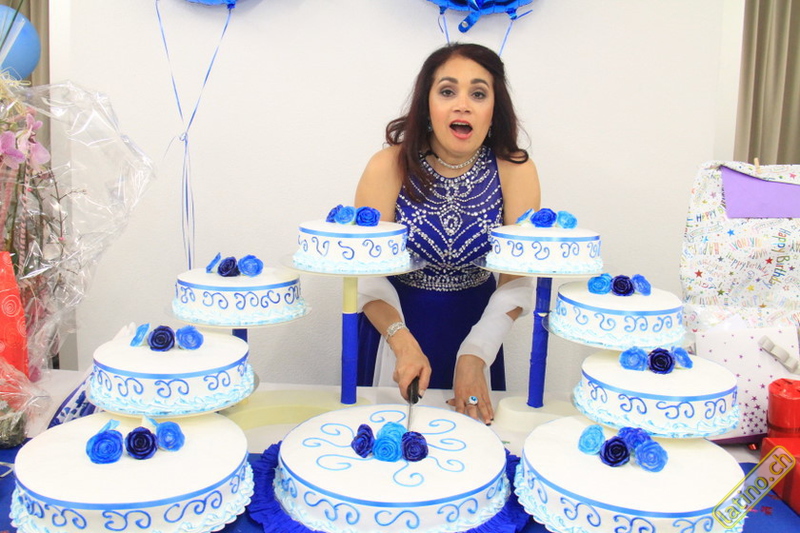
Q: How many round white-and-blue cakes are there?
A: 9